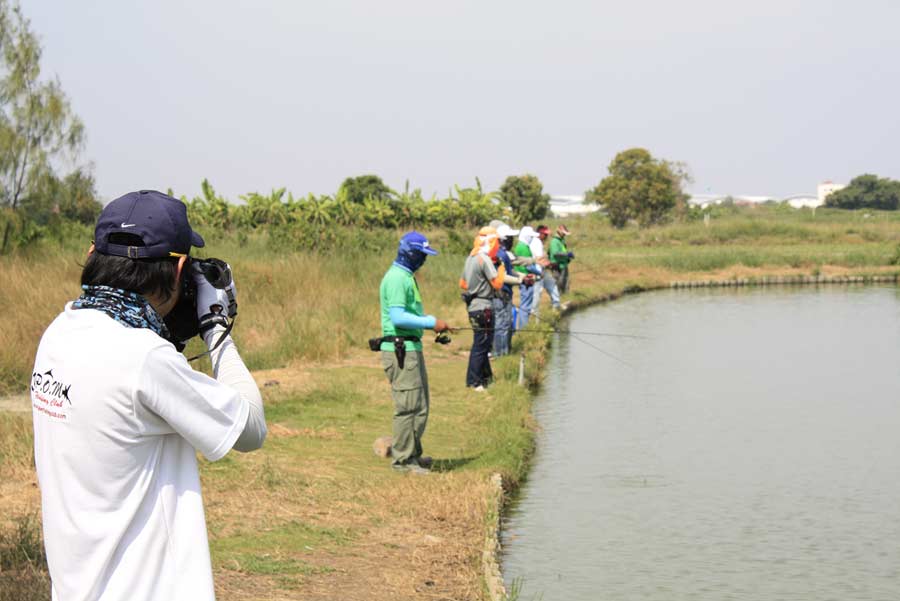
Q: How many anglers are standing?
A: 7